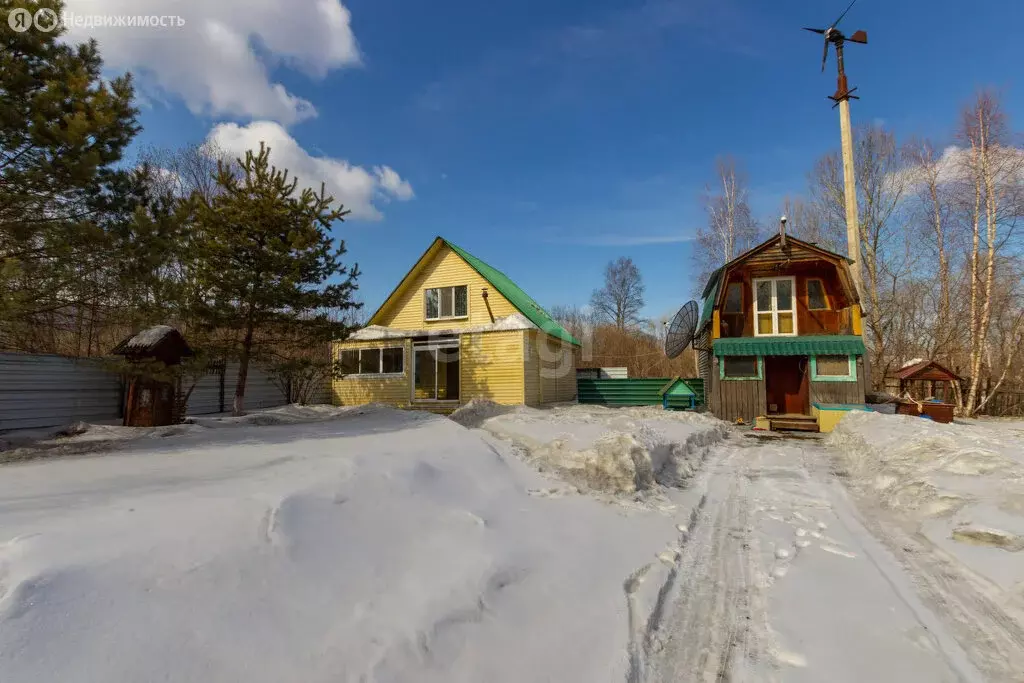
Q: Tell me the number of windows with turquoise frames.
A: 2